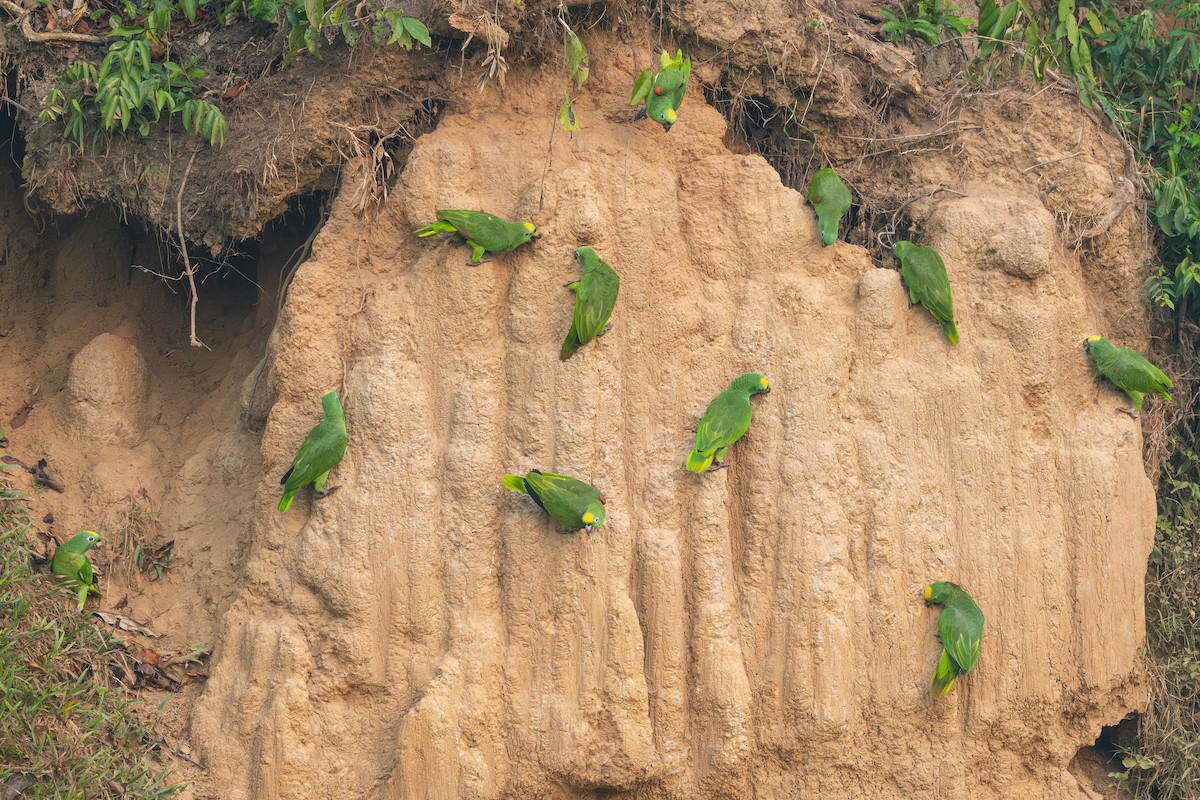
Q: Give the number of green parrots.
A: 11